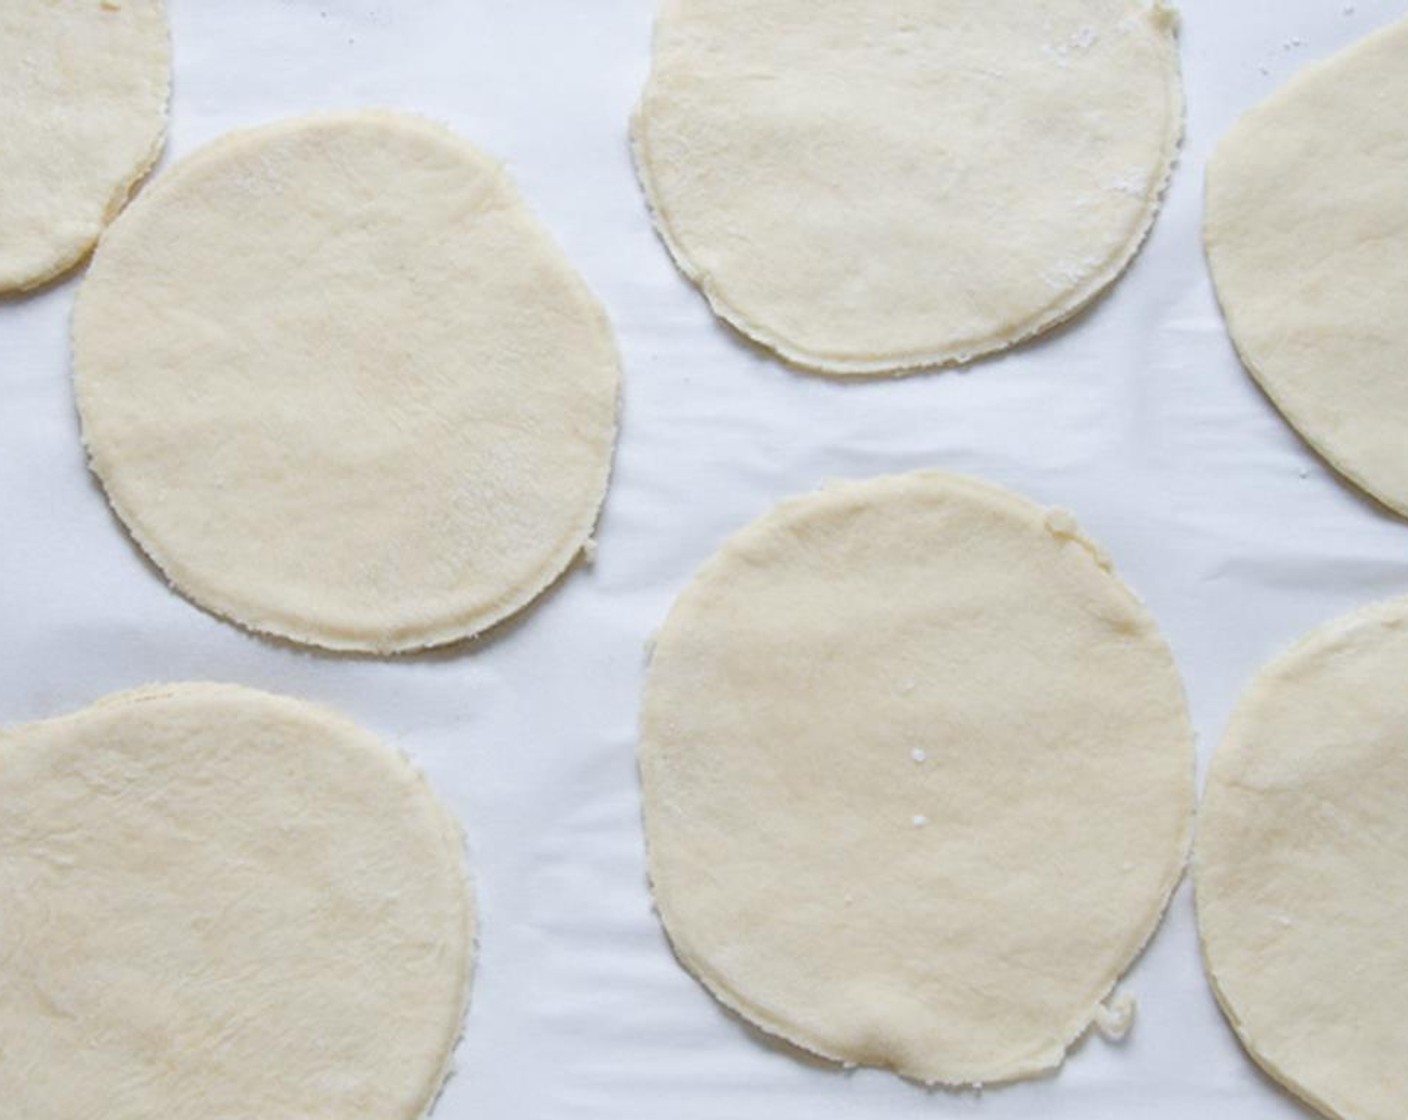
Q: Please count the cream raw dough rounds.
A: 7